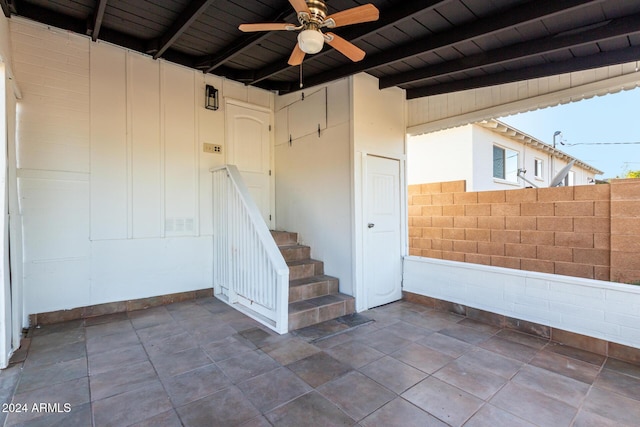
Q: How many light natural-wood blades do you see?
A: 5